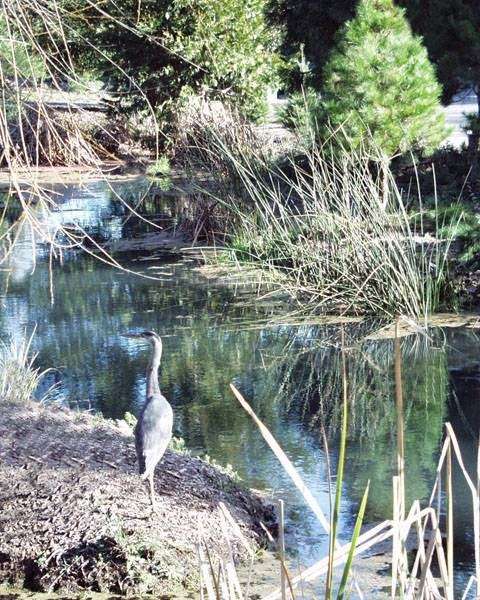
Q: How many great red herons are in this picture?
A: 0